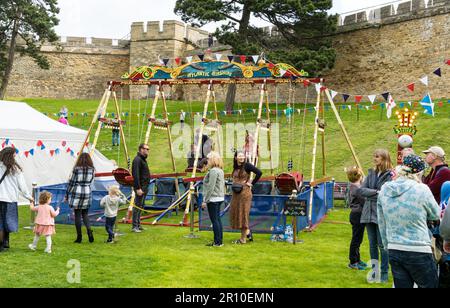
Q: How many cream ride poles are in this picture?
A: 12